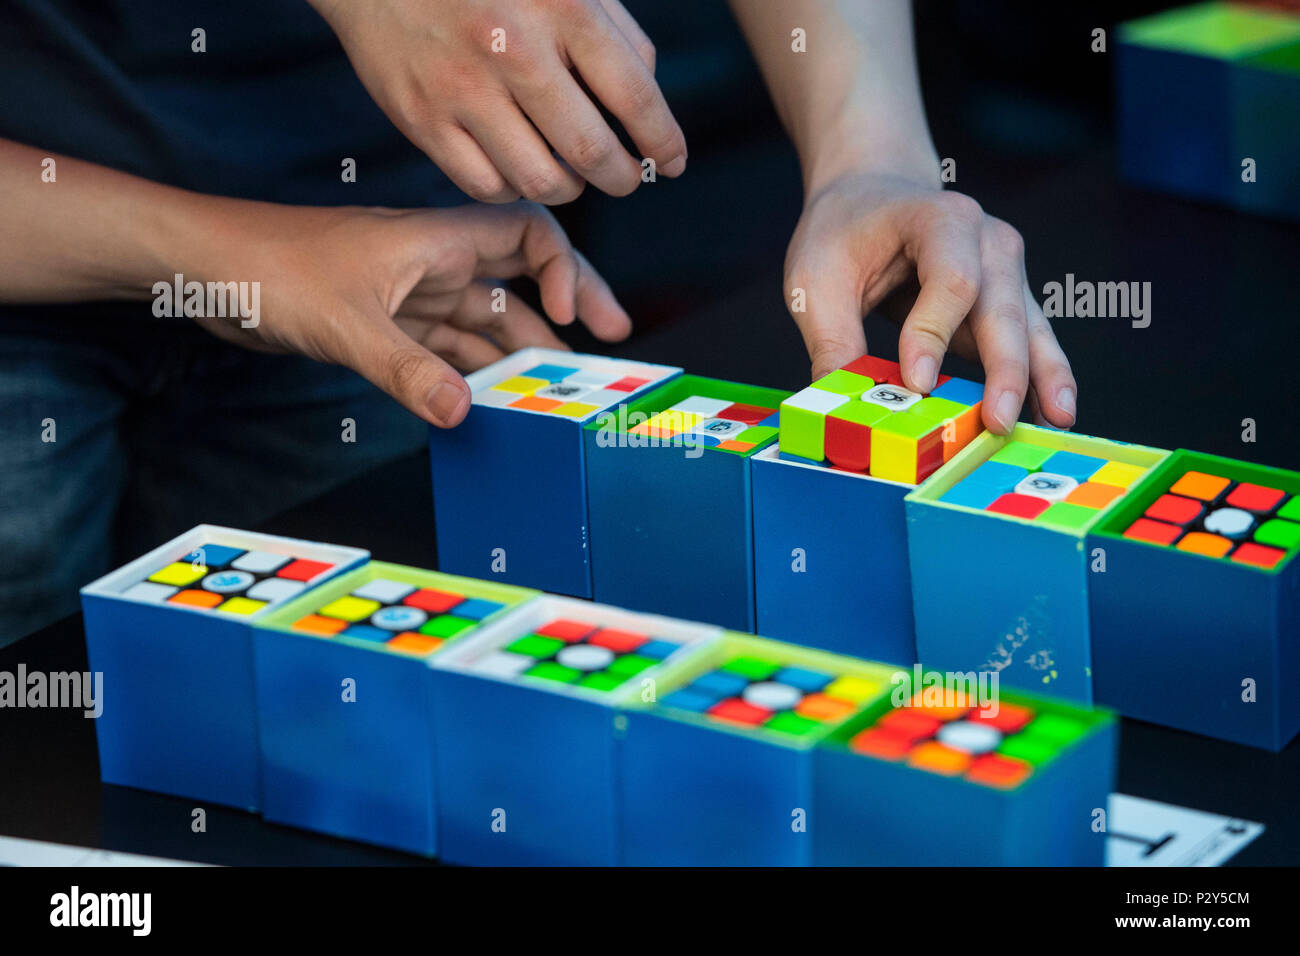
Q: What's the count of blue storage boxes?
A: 12